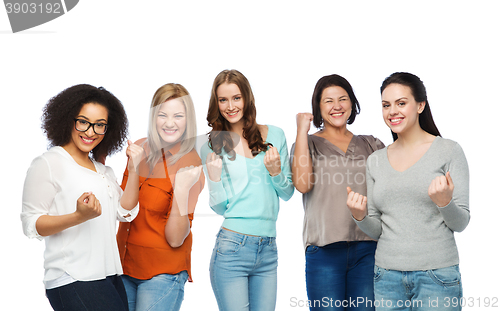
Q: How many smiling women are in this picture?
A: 5